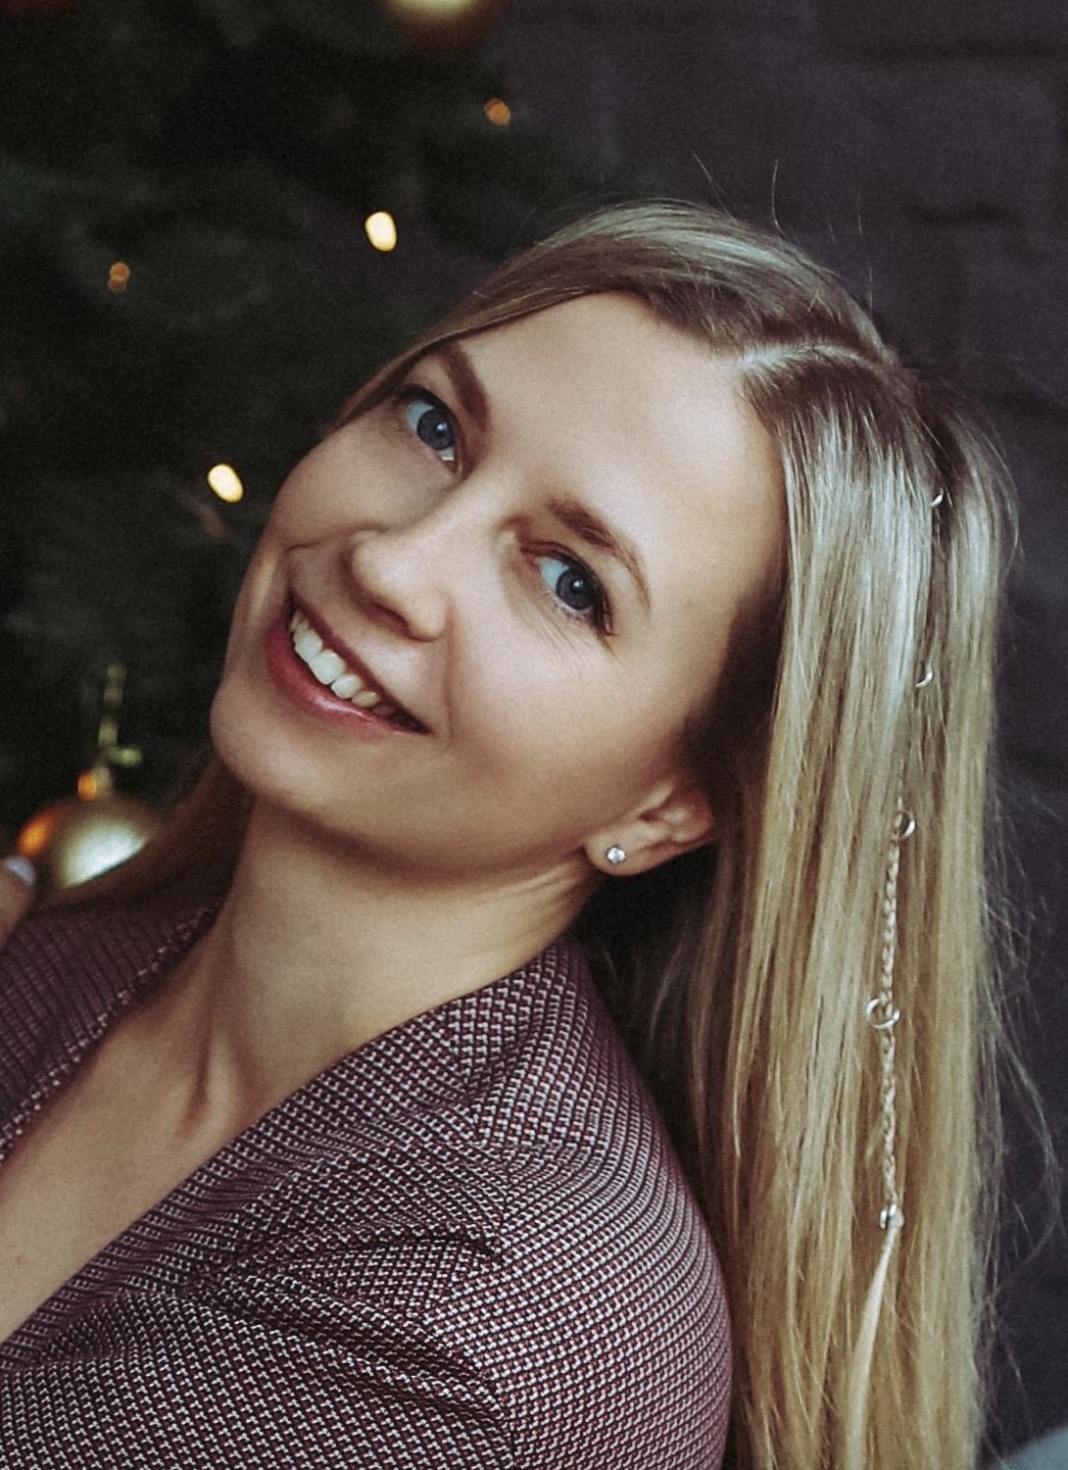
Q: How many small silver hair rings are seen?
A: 5